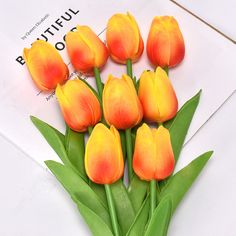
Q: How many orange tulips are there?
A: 9